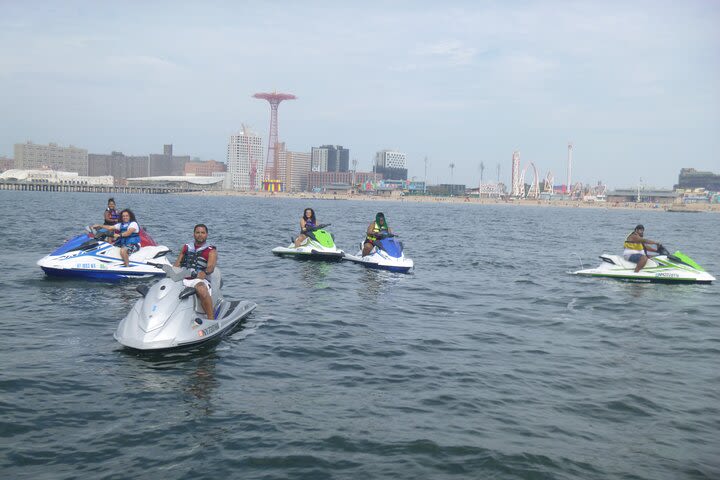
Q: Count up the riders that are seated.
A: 6